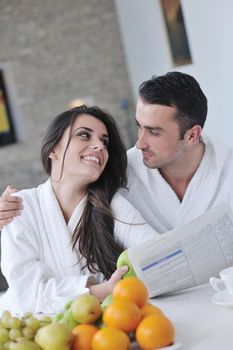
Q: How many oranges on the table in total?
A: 6